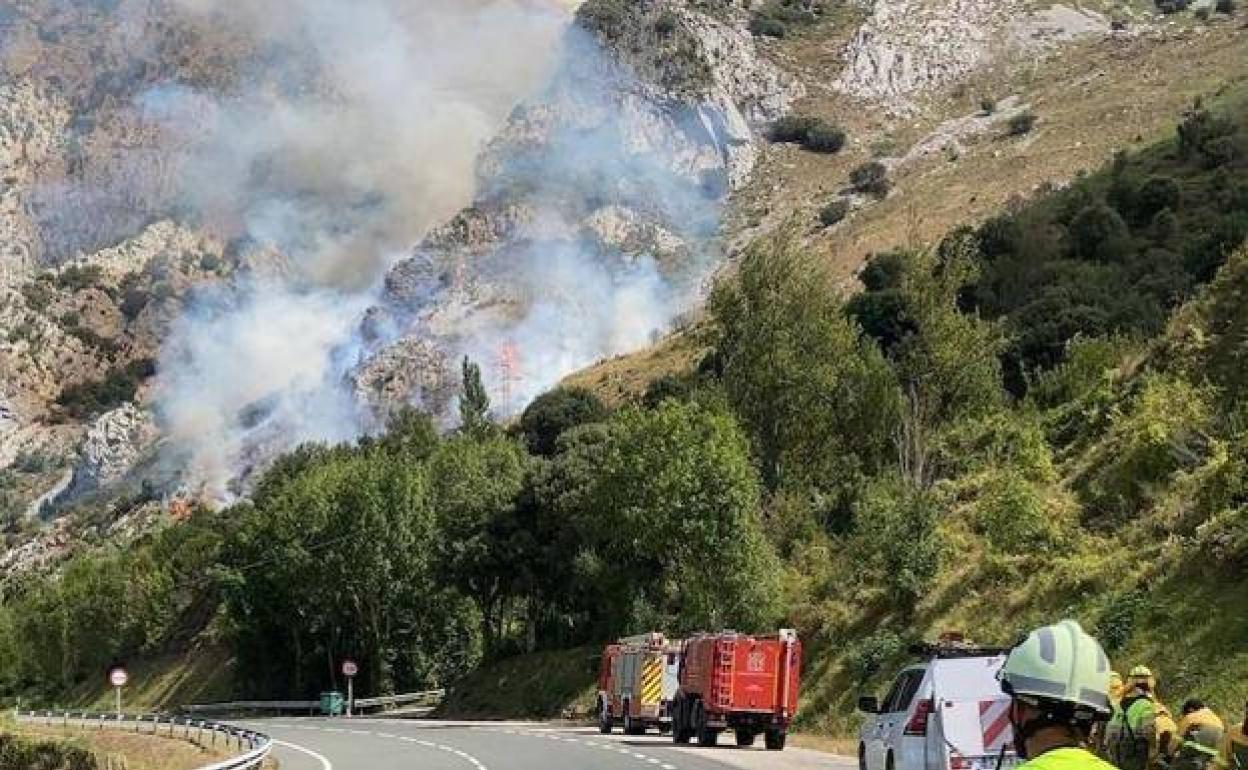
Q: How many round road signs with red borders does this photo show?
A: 2